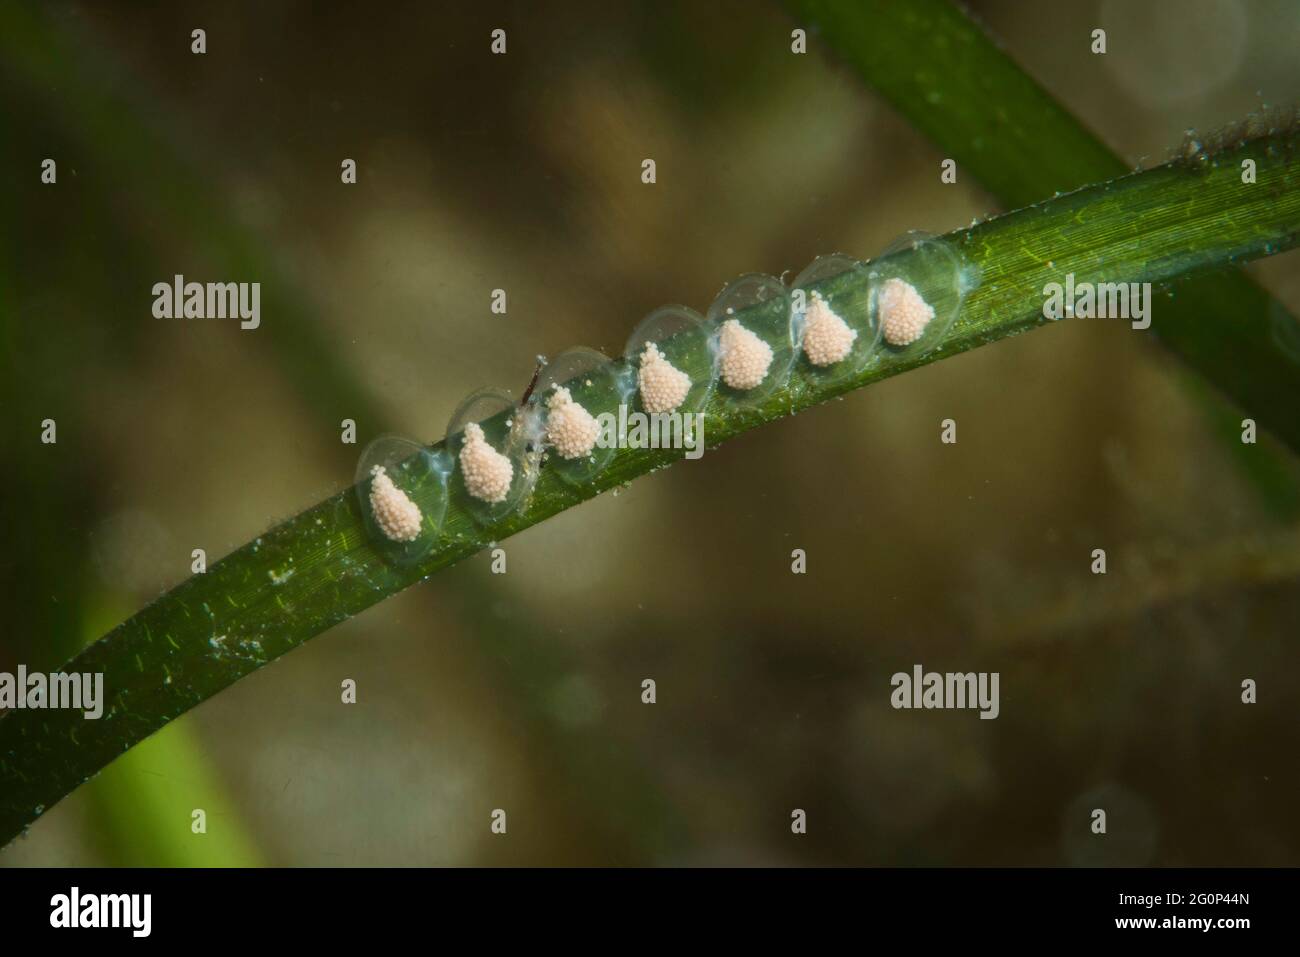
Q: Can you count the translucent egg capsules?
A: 7